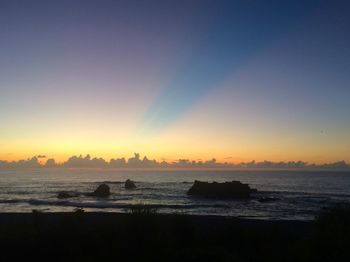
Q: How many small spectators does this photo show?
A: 0